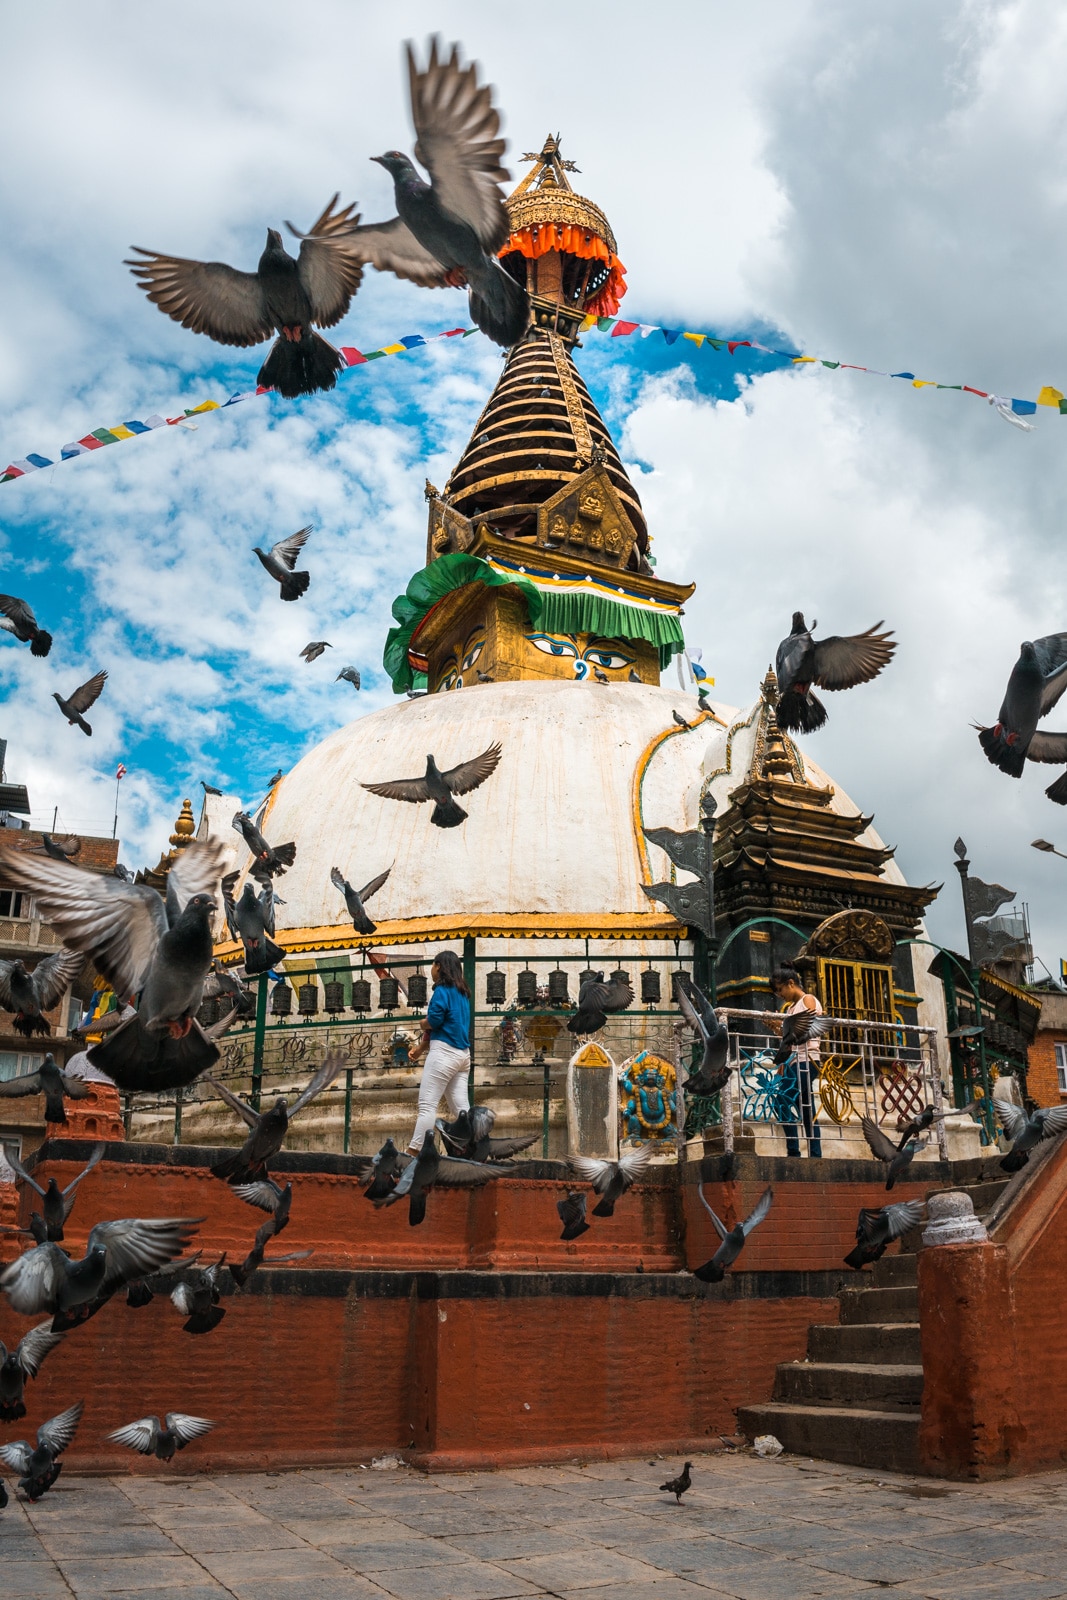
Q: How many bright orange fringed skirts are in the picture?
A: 1